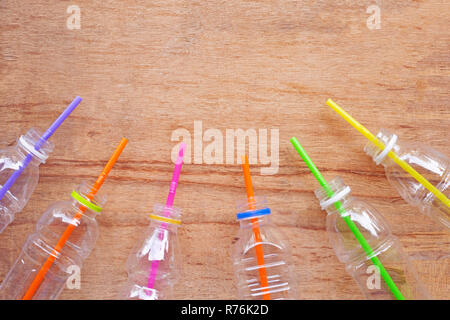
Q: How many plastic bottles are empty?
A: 6